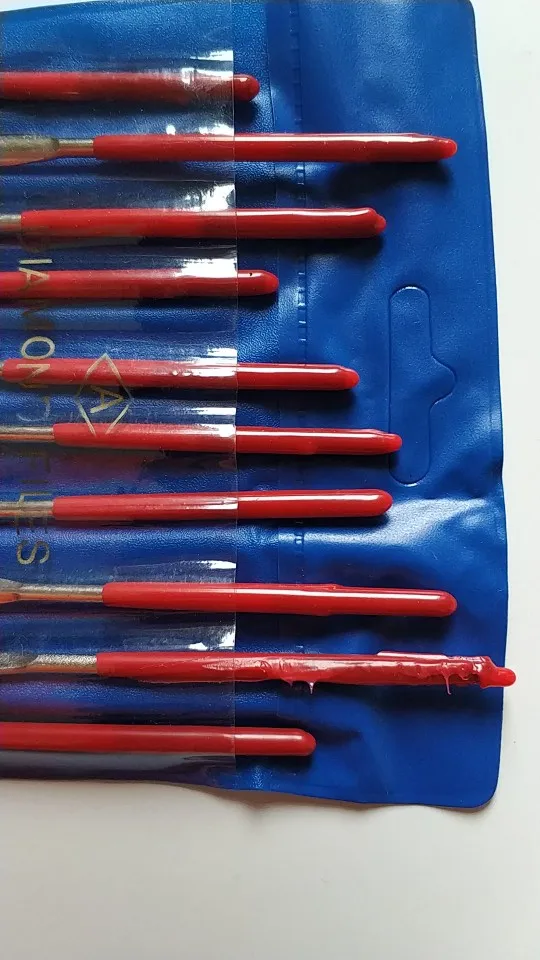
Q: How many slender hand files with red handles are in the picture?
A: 10